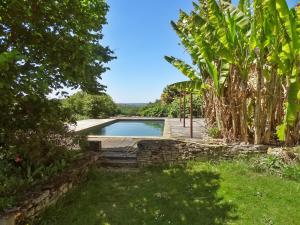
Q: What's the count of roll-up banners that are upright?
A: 0